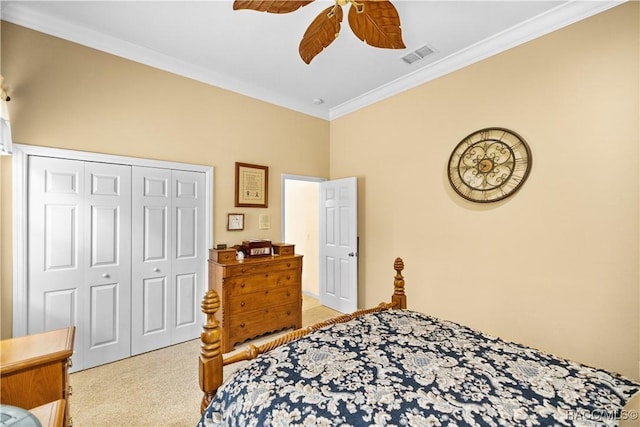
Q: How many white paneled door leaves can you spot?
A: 5